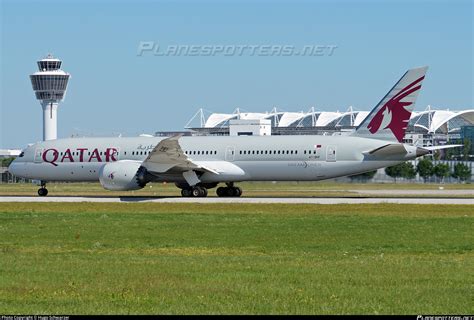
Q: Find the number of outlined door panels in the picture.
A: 4